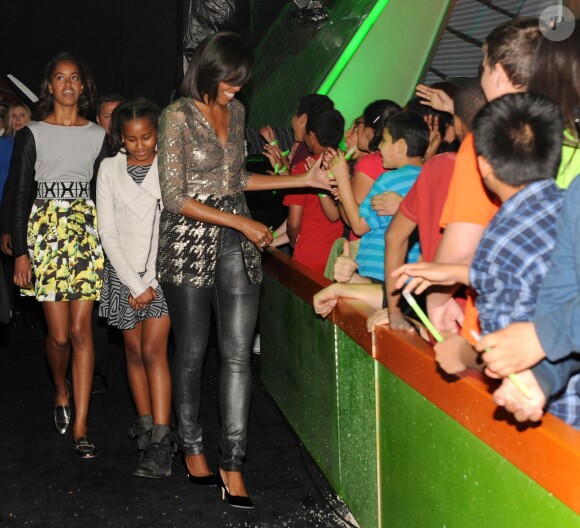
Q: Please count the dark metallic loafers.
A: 2